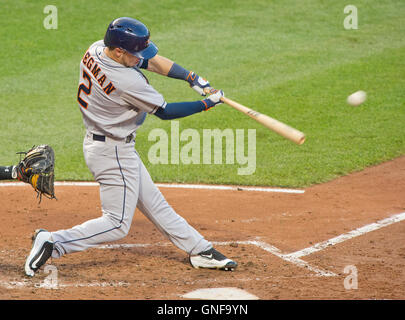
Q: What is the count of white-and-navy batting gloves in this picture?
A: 2